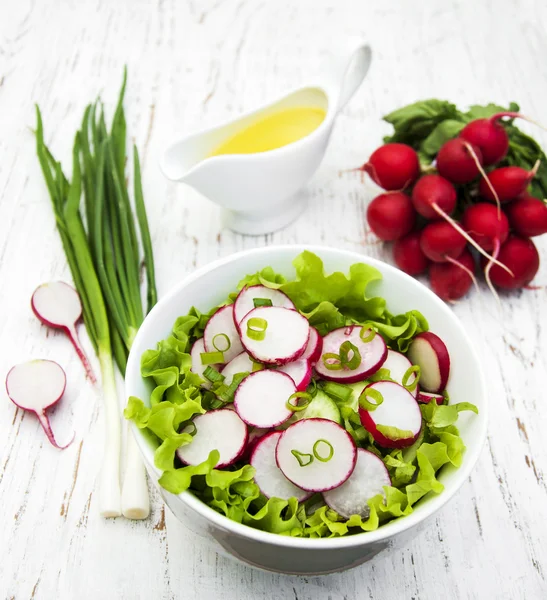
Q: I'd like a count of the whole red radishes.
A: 12